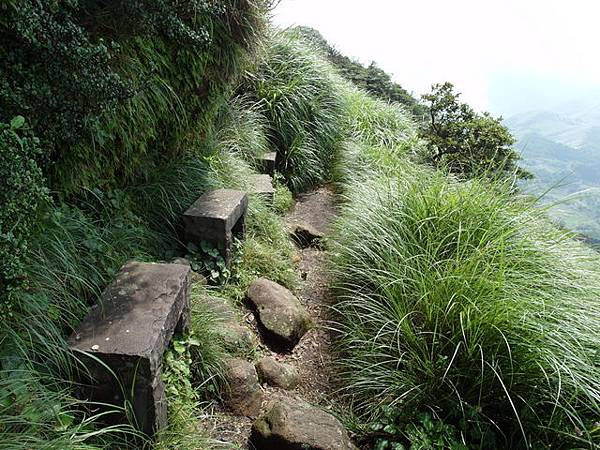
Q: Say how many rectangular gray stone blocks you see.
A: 4